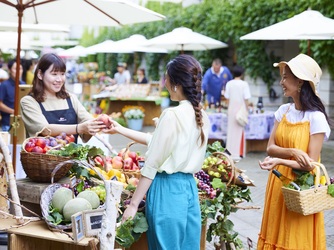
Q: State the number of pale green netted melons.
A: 3